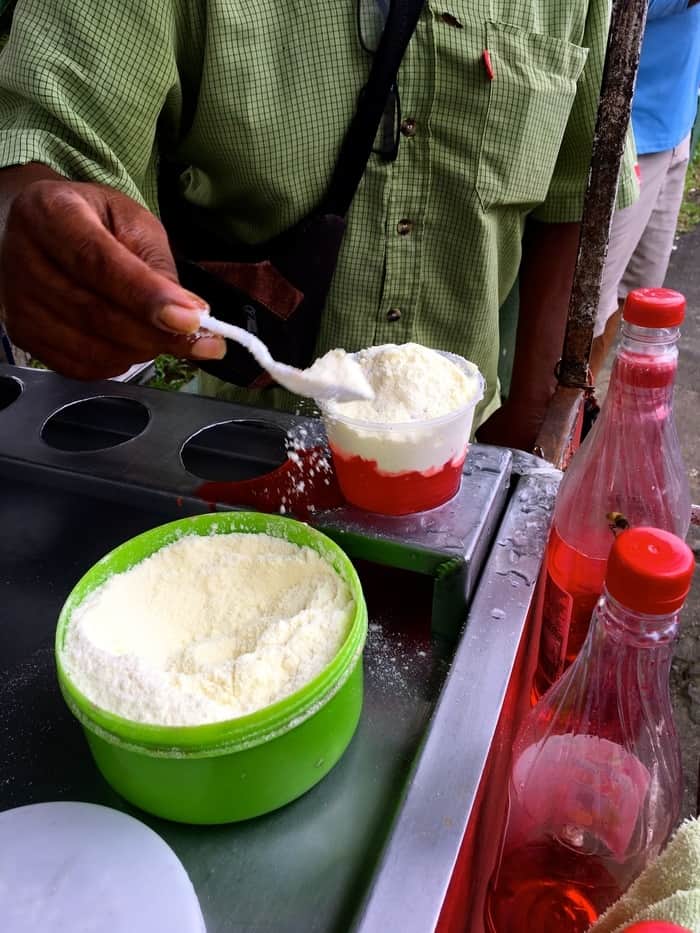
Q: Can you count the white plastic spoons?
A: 1